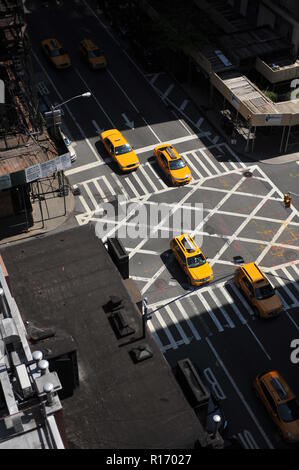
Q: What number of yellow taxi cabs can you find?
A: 7